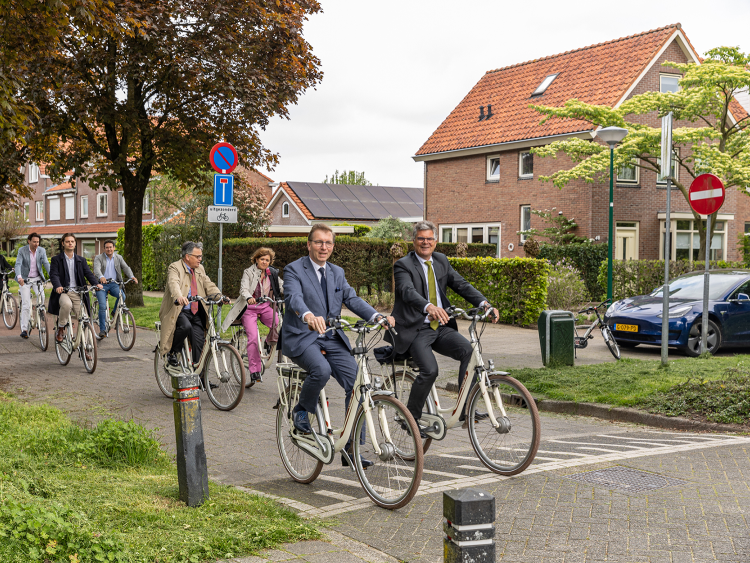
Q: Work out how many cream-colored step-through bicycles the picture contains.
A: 8